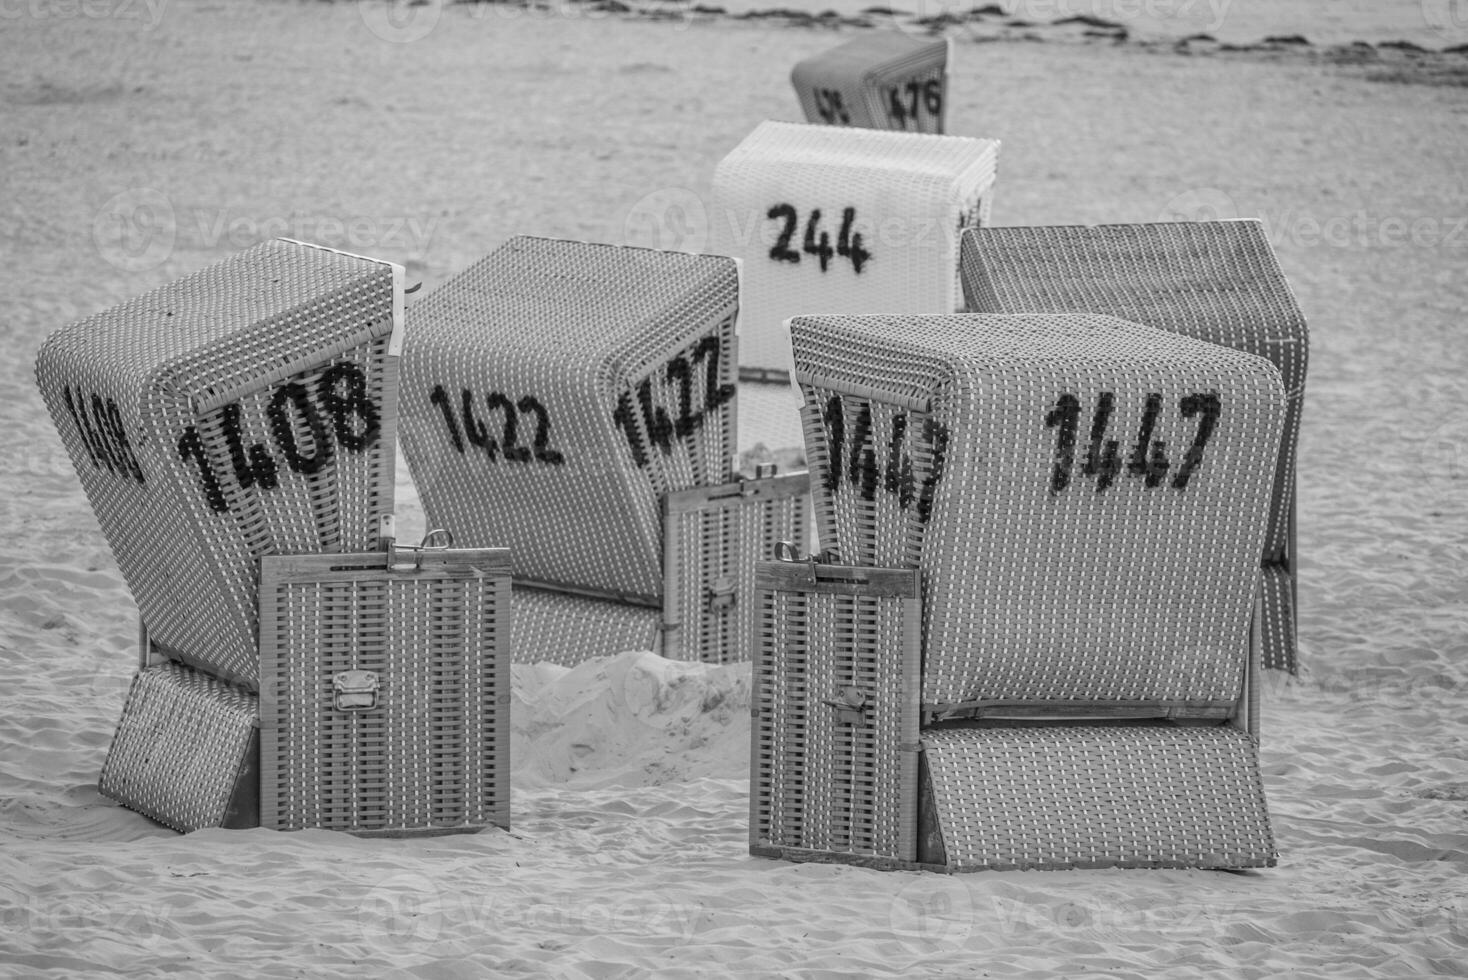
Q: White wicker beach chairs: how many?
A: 1